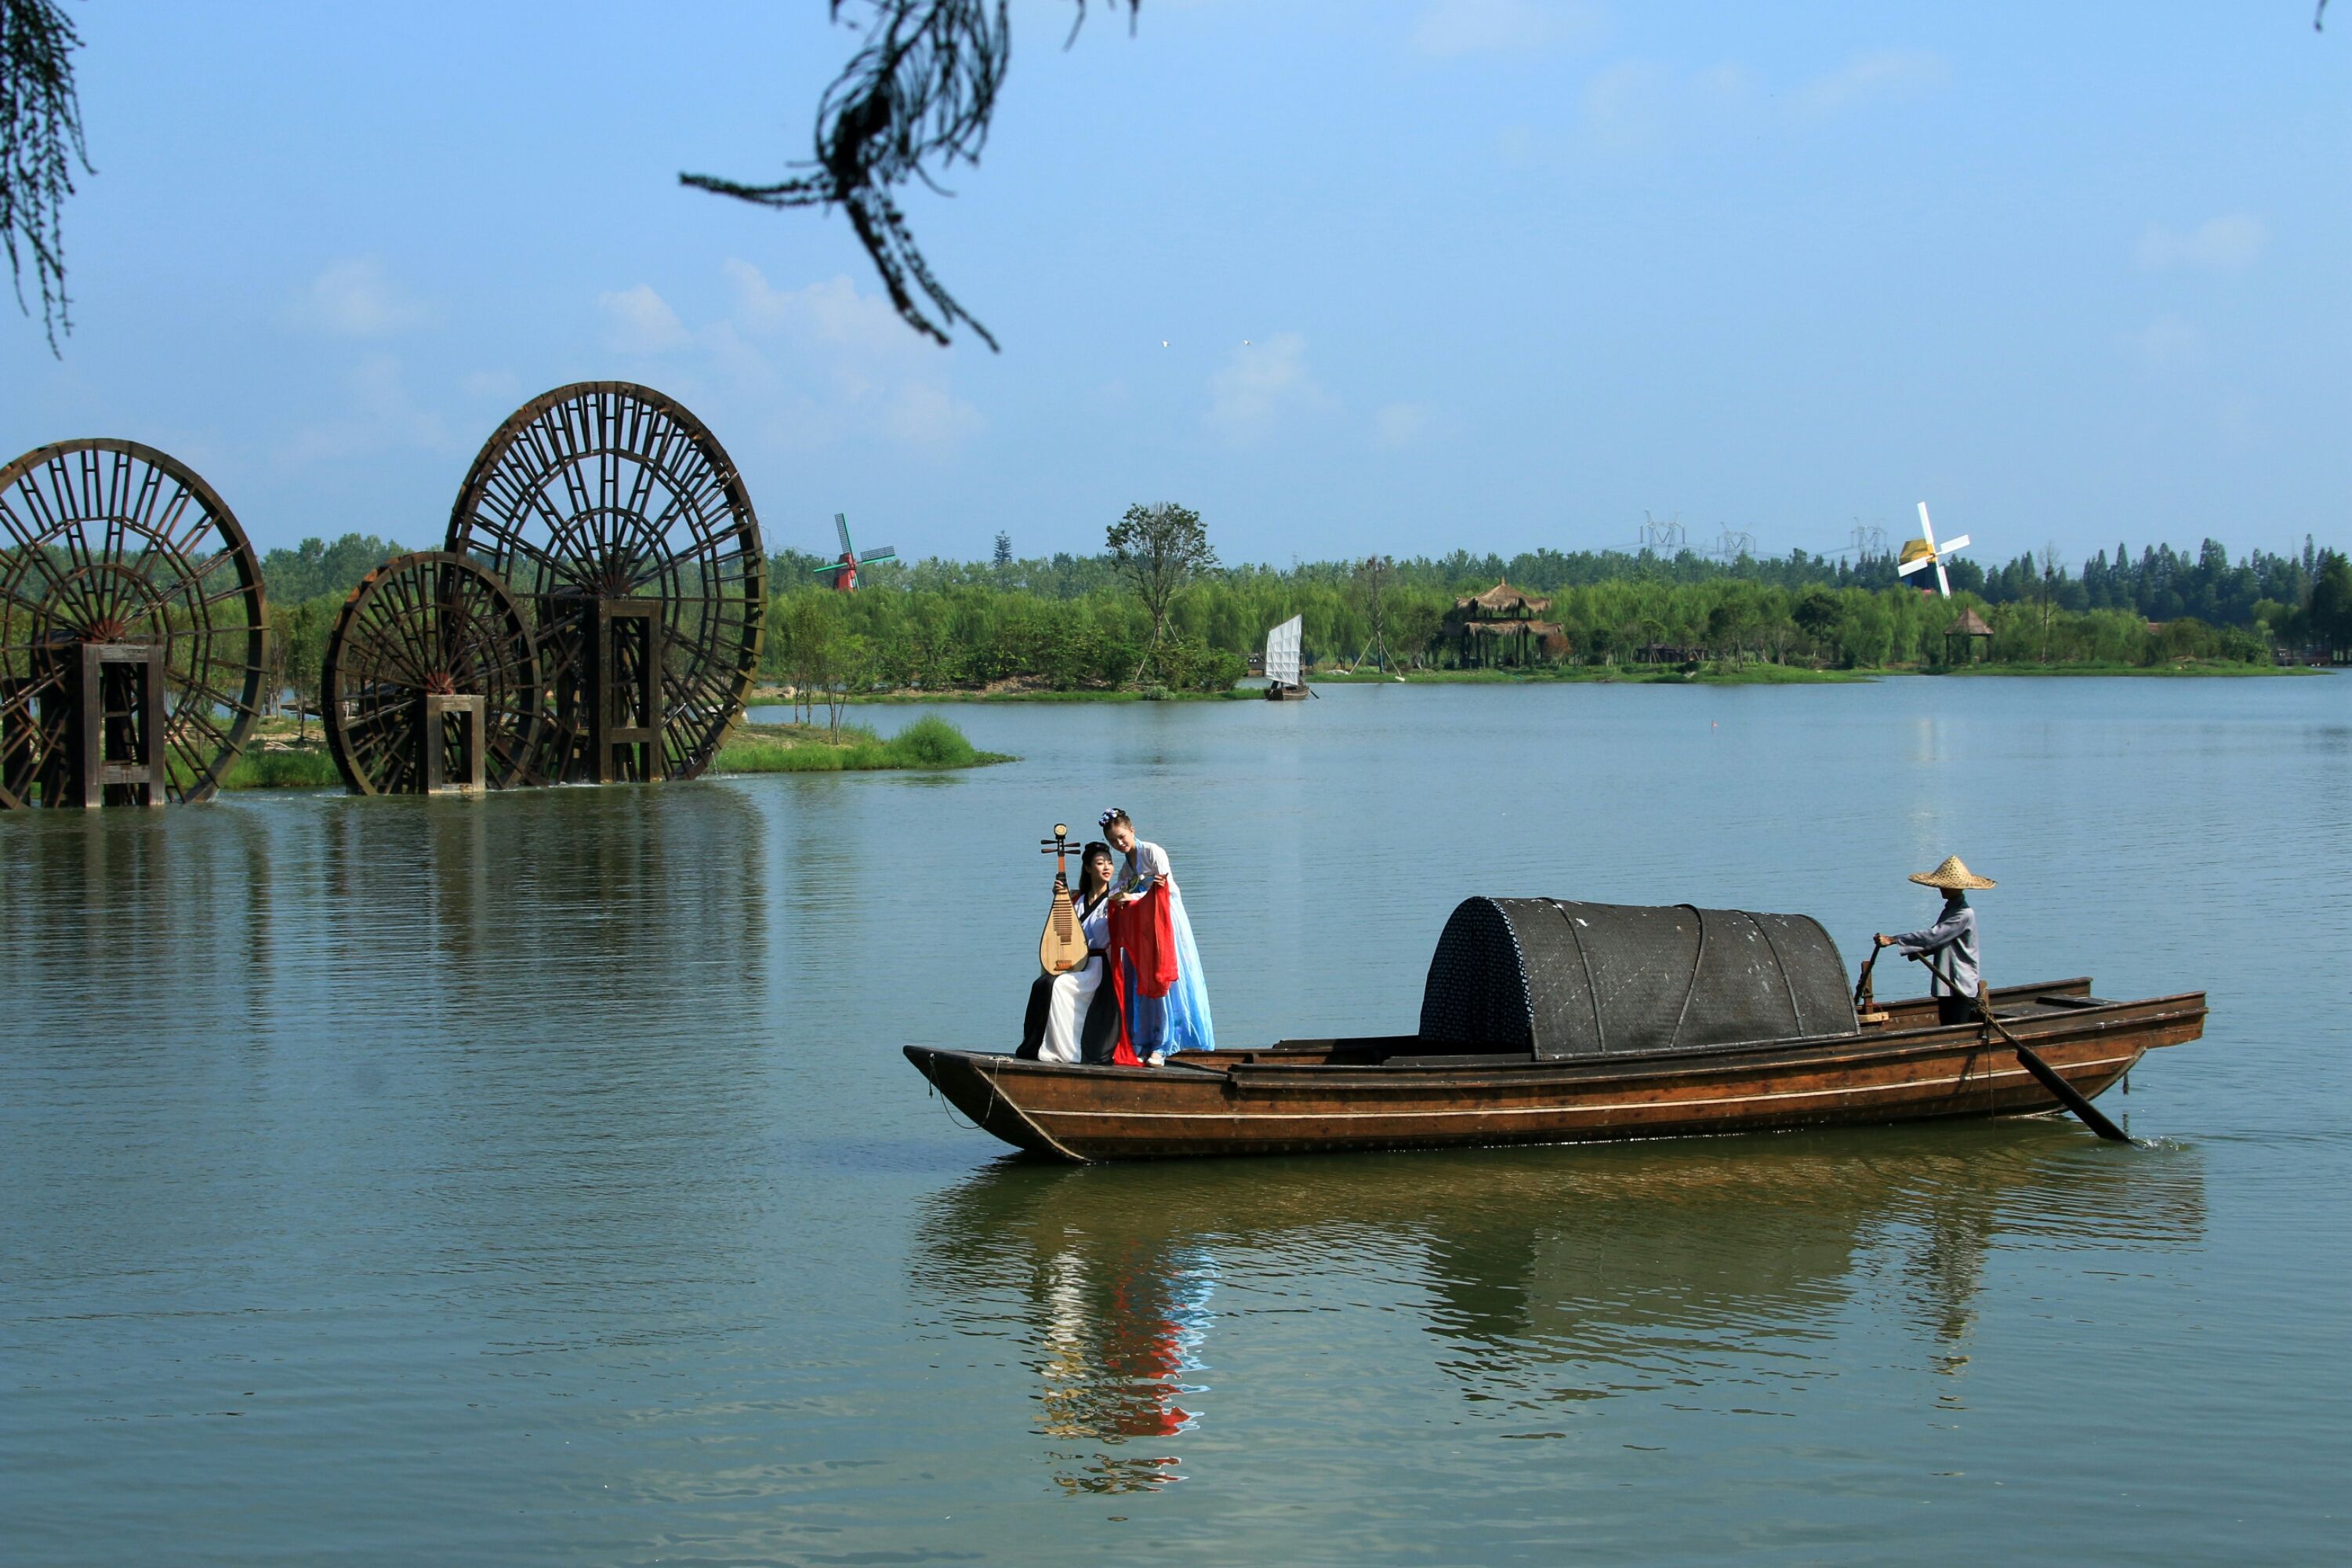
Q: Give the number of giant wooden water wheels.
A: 3